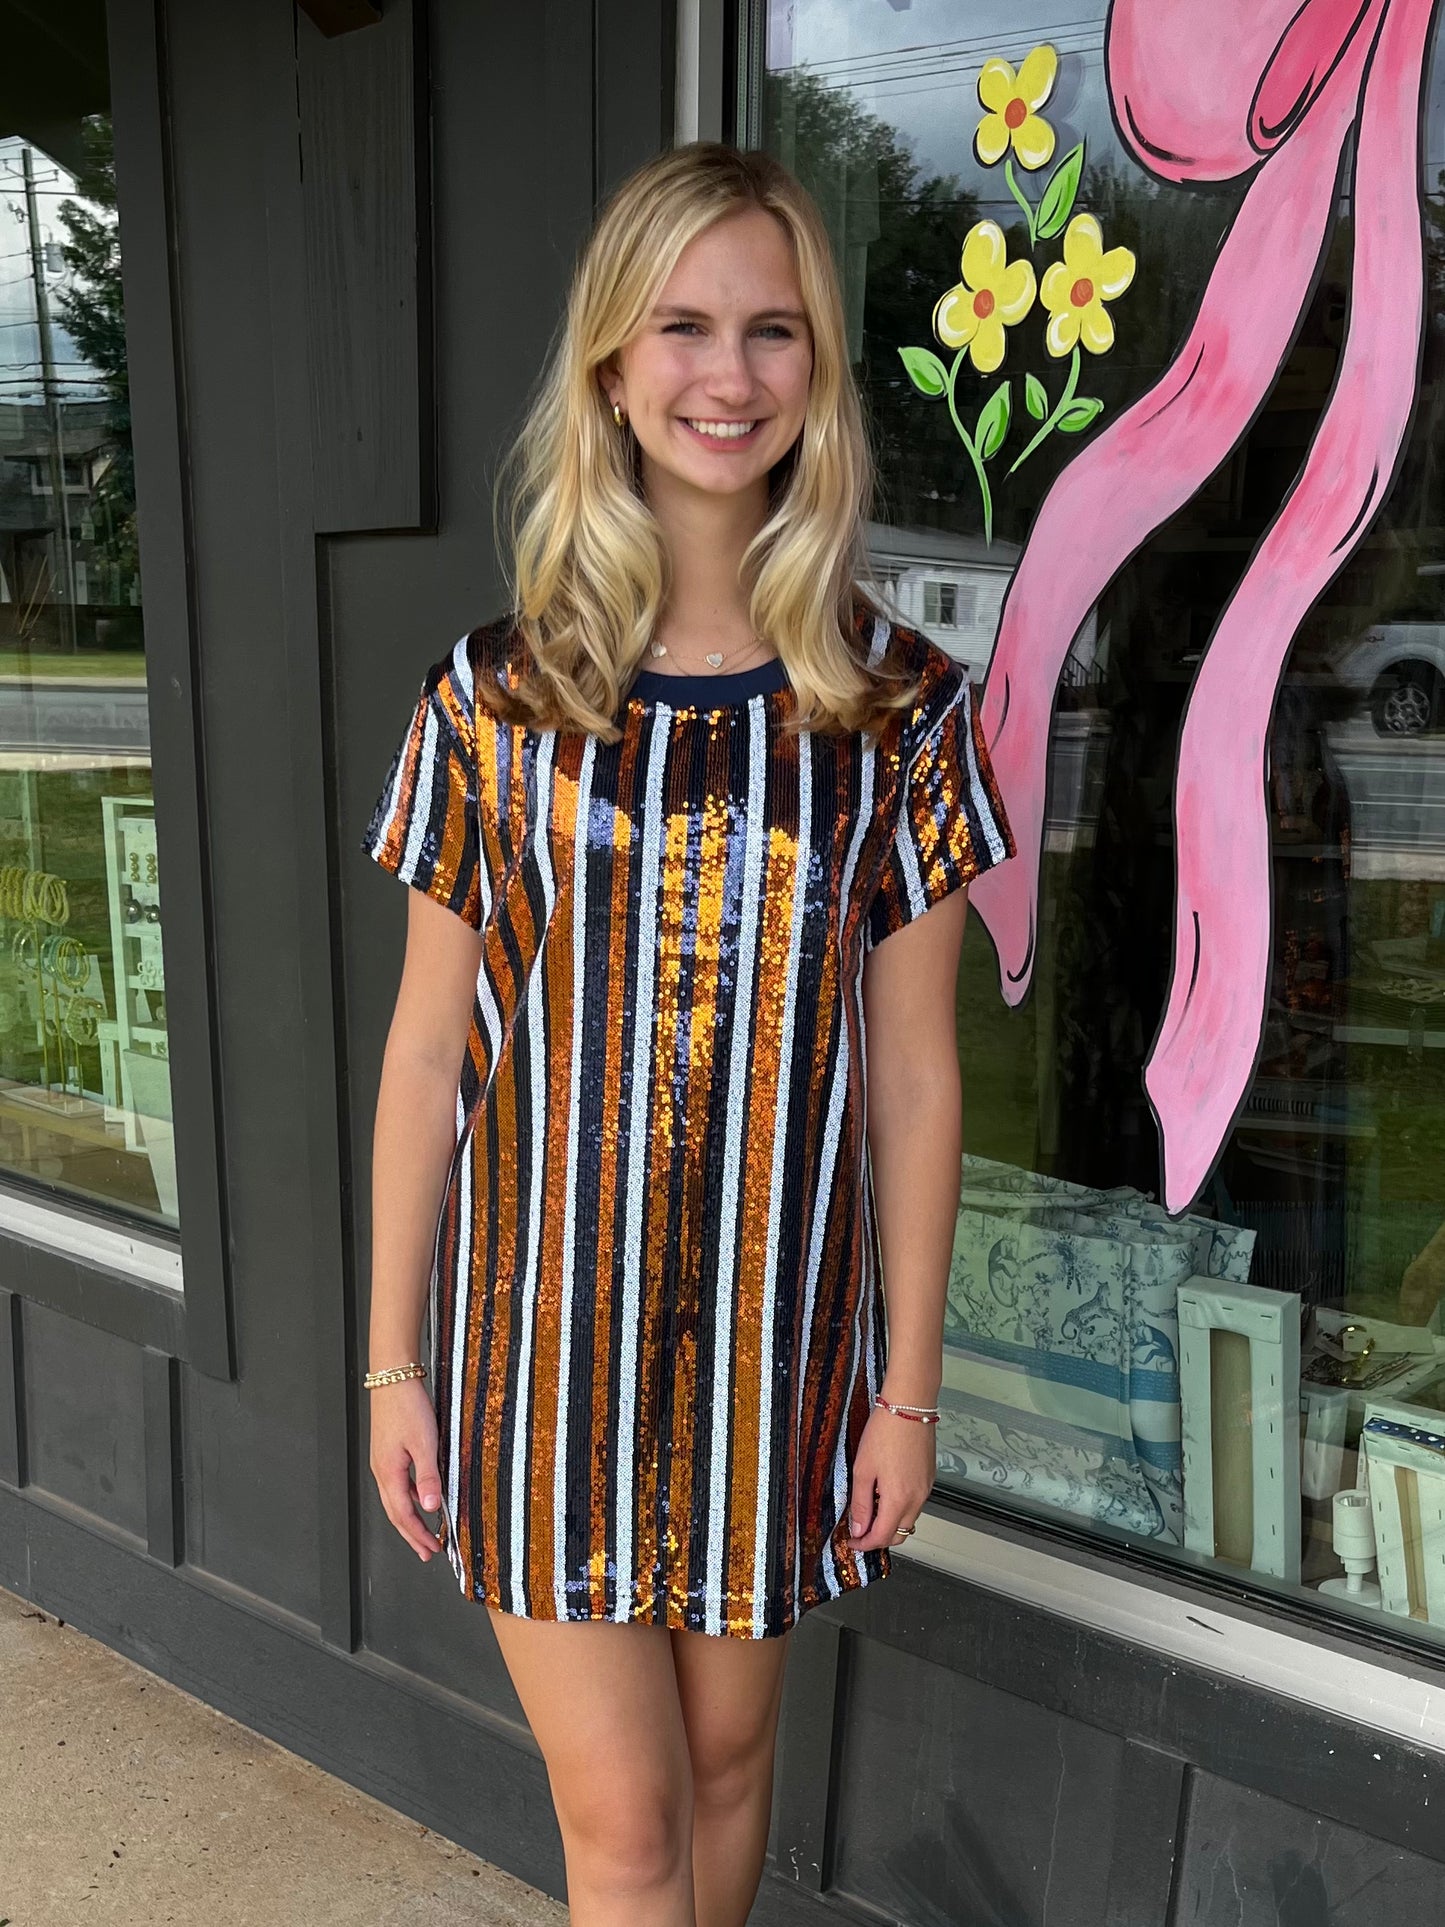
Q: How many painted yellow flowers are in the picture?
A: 3